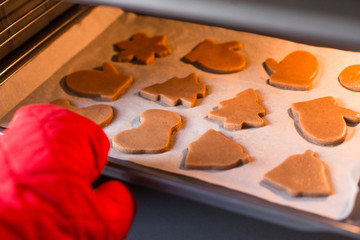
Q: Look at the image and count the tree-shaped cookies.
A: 2